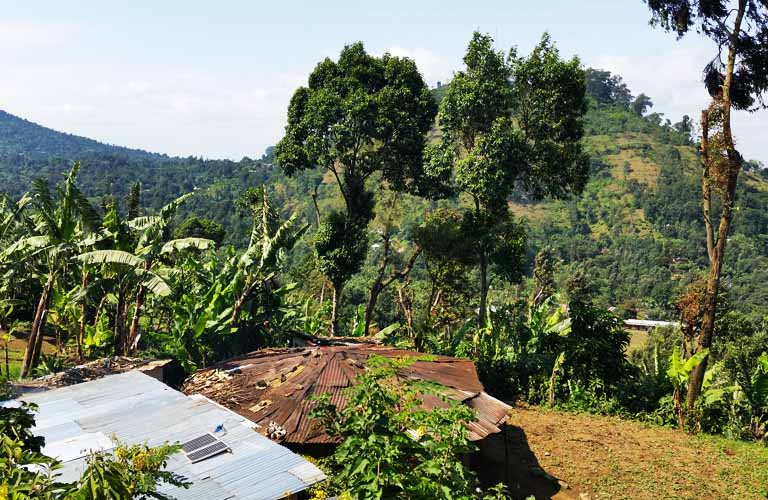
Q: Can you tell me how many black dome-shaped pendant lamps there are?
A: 0